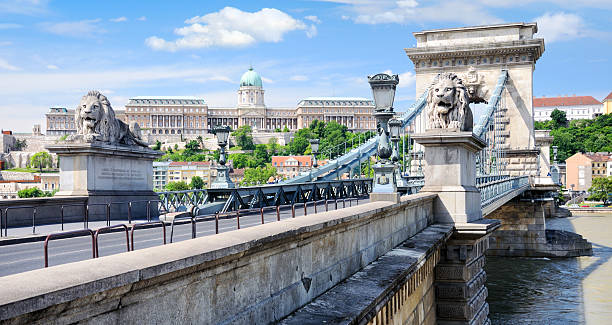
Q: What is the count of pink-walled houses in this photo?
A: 1